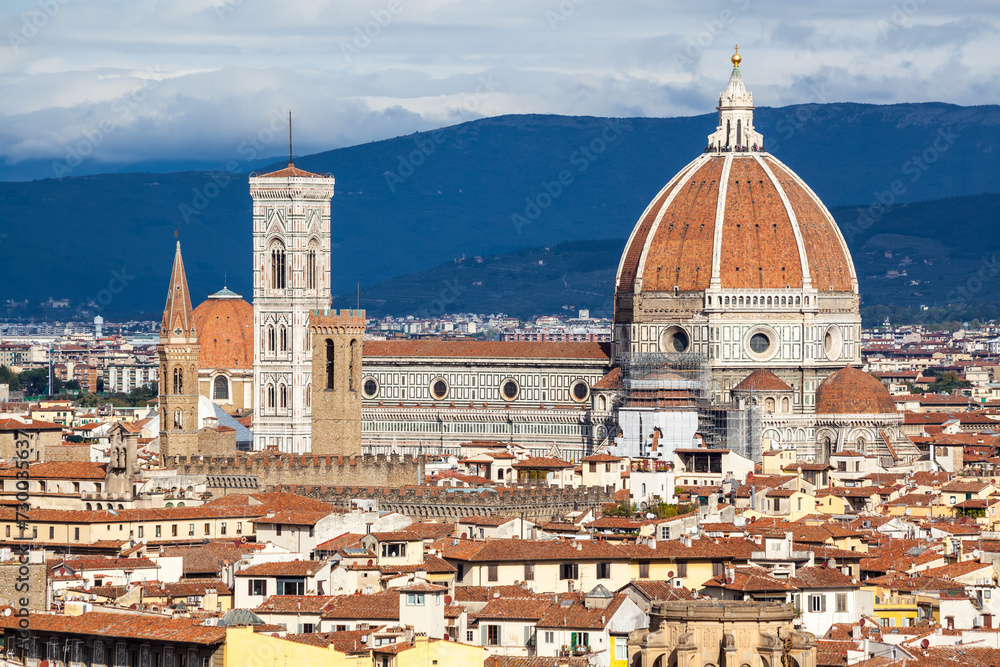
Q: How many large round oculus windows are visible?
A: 7